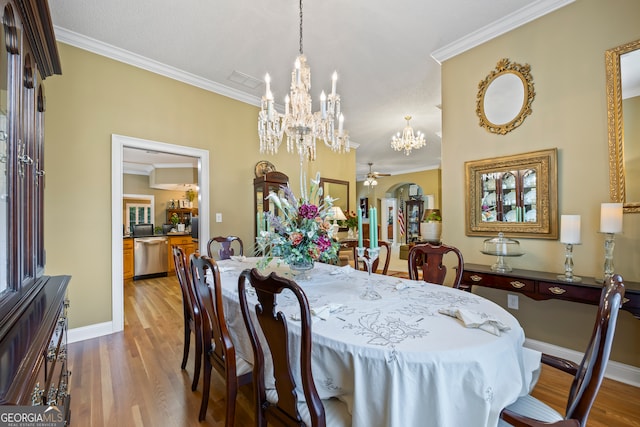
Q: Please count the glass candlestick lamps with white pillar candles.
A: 2